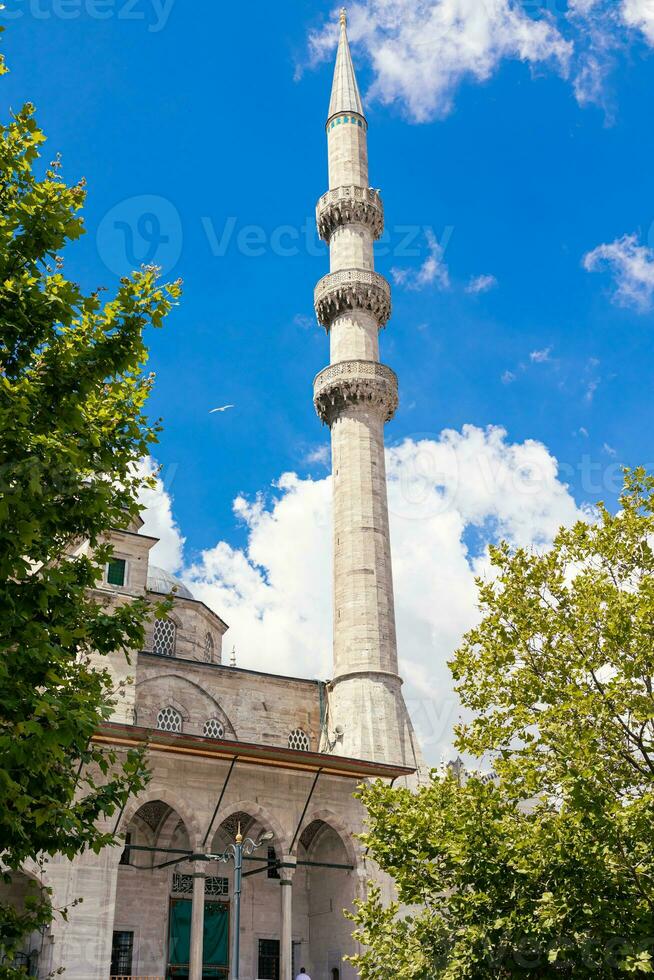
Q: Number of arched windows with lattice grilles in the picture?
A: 5